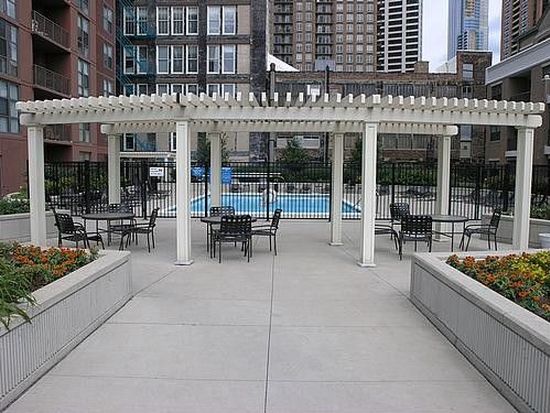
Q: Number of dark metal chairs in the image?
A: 11